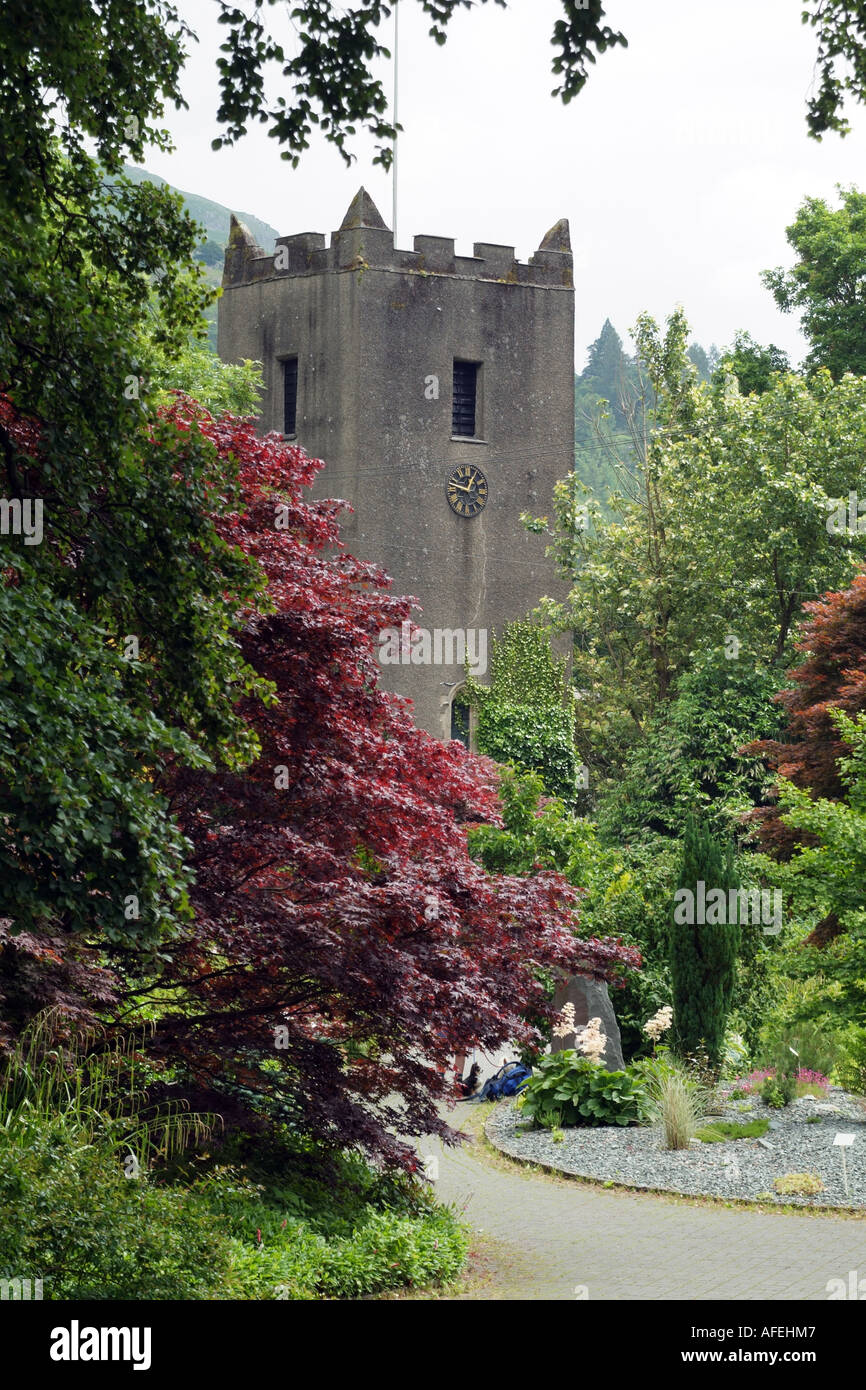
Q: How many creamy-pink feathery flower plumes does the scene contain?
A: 3